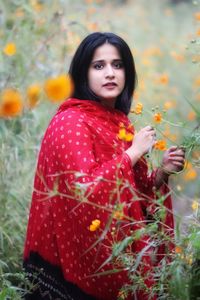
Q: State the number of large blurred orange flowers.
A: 3